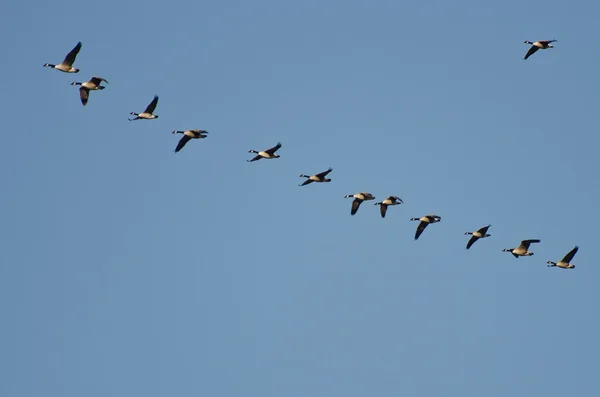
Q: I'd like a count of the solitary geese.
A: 1